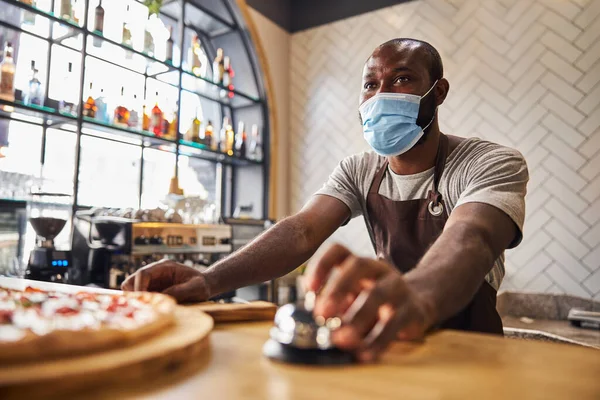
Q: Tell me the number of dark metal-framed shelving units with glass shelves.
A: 1